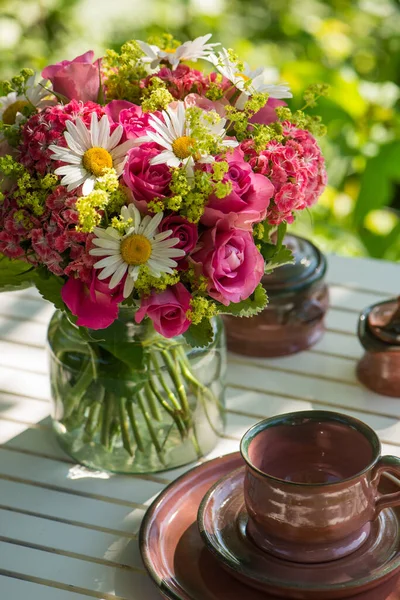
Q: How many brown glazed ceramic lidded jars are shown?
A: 2